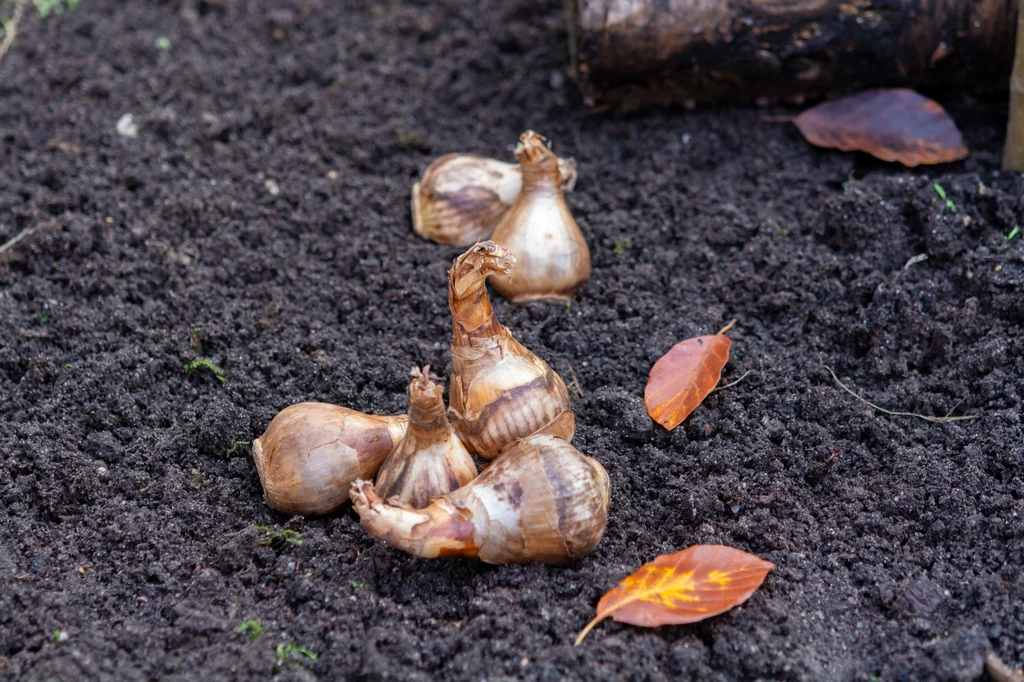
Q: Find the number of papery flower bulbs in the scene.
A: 6